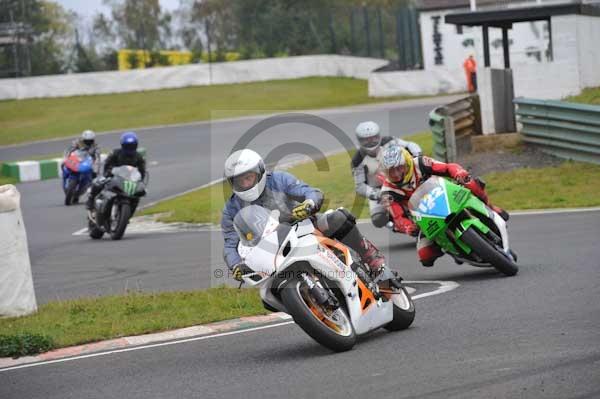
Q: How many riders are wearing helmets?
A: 5